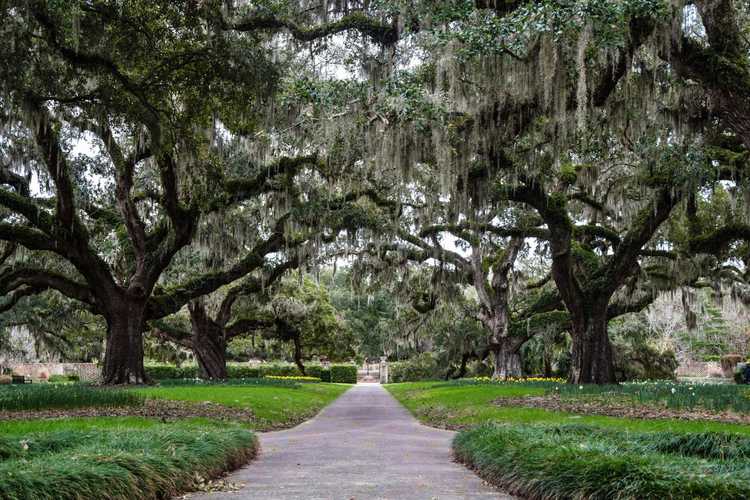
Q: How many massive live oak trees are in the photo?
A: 4